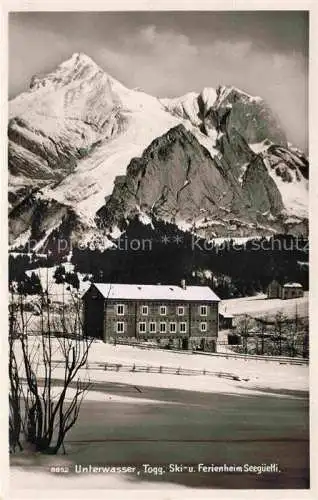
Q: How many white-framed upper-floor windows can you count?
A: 5